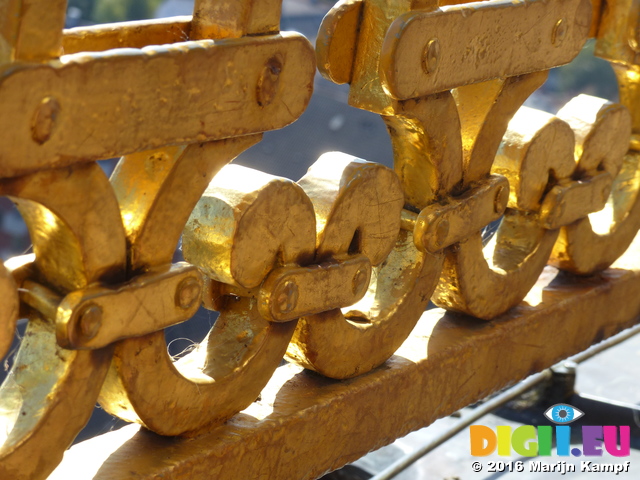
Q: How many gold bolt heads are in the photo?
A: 12